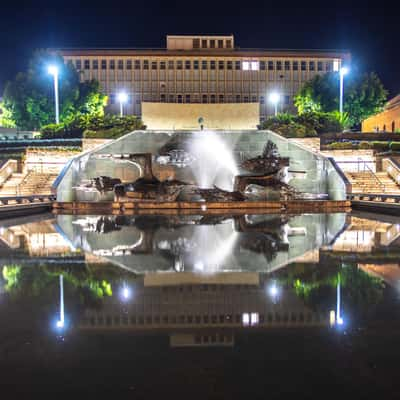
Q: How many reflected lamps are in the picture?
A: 4